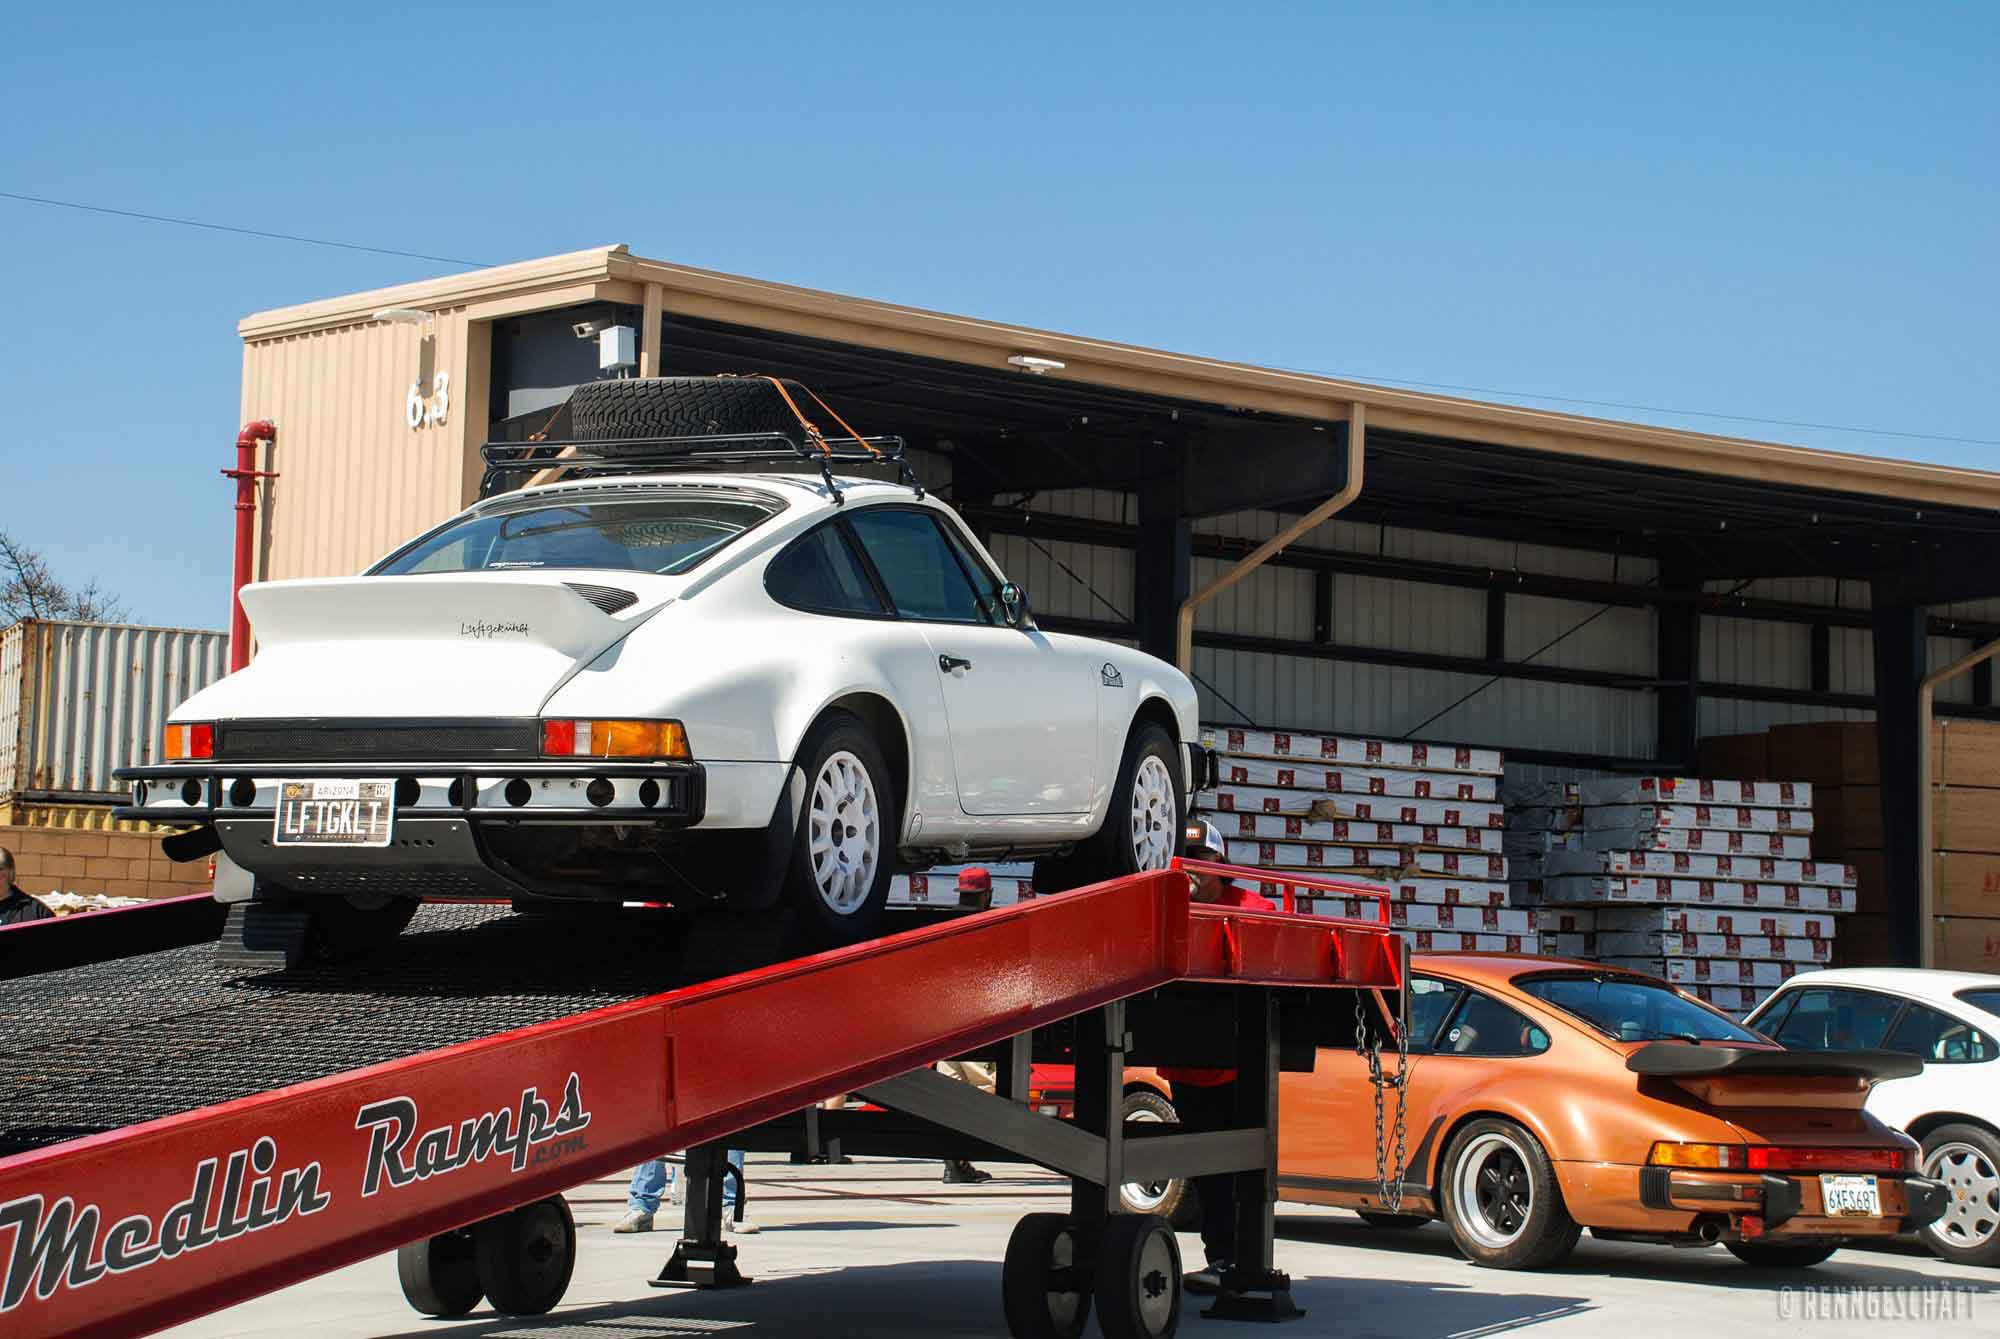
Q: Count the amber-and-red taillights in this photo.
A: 3